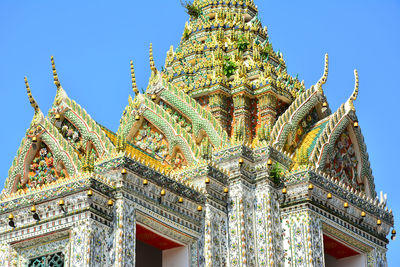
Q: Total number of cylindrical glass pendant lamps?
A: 0